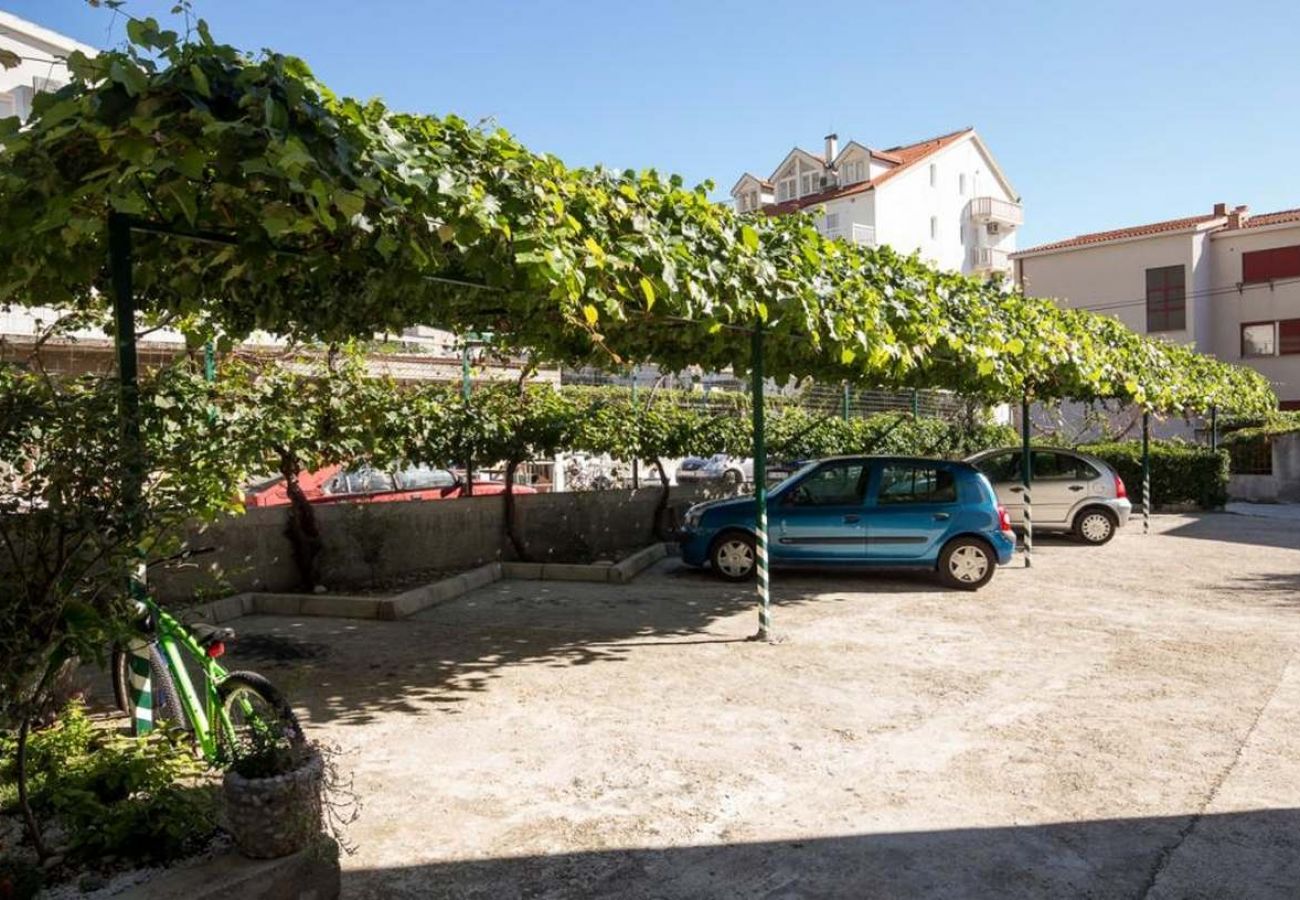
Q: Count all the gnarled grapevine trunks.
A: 3